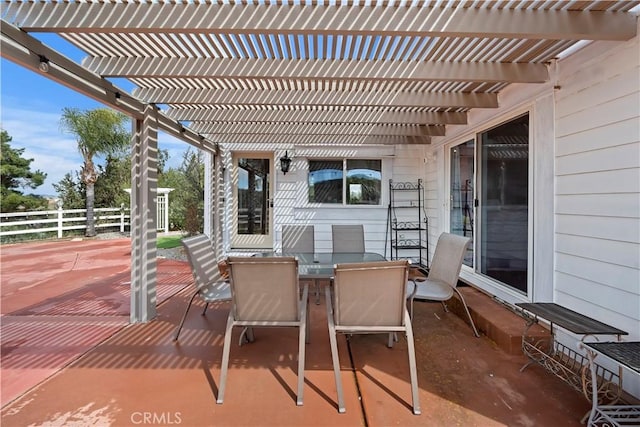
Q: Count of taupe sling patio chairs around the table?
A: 6